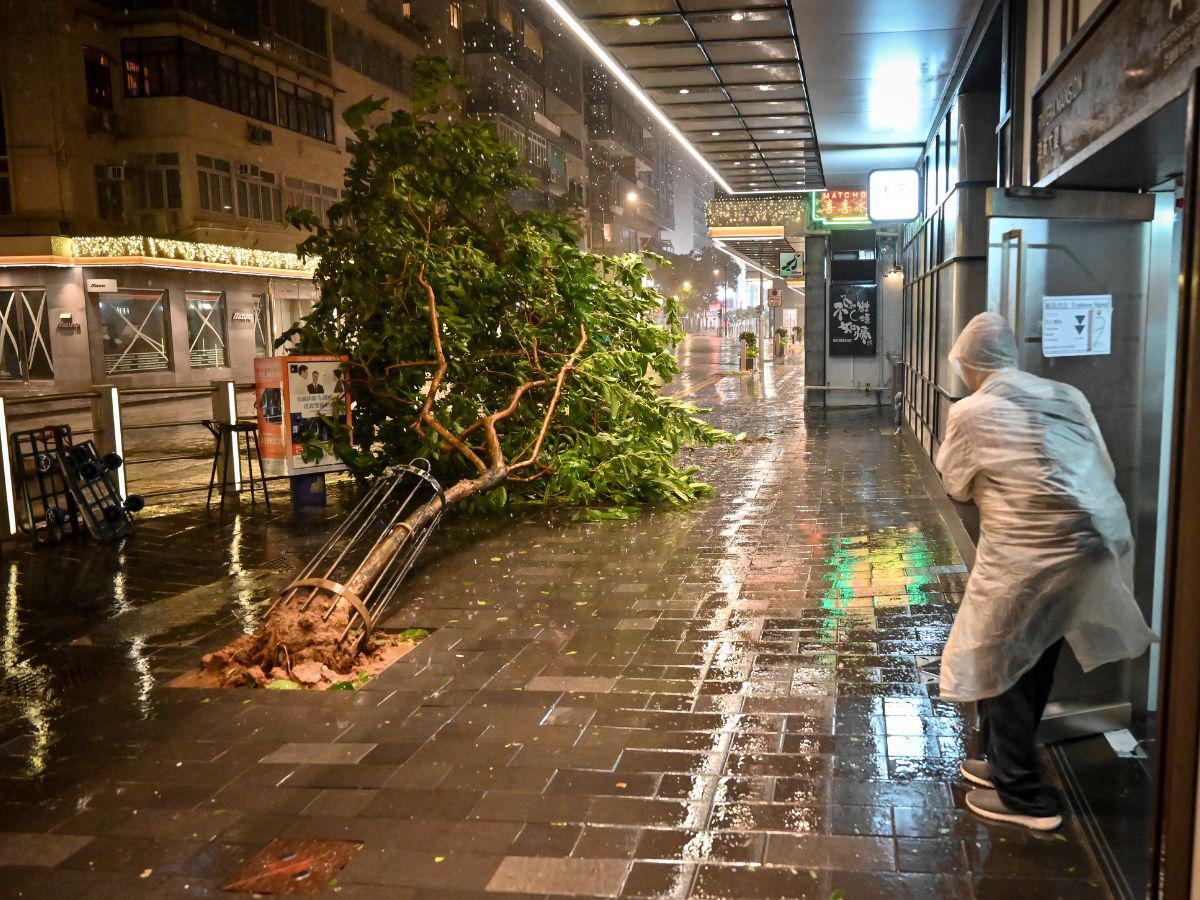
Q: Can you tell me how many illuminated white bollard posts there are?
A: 3